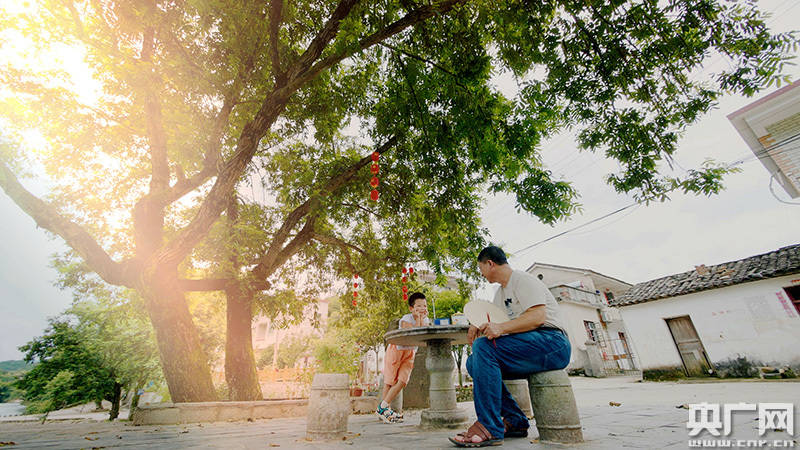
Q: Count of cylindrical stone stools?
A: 4